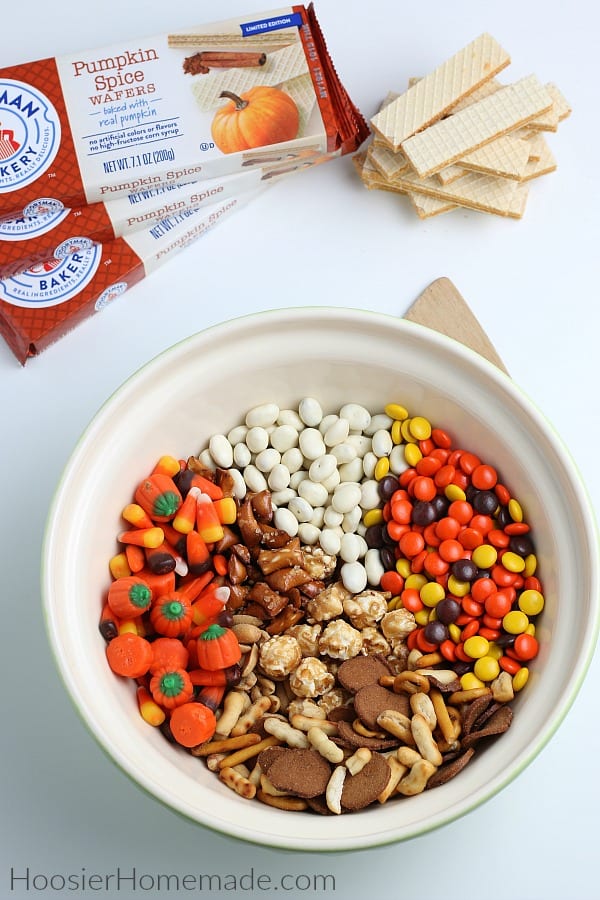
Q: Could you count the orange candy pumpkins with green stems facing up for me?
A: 5